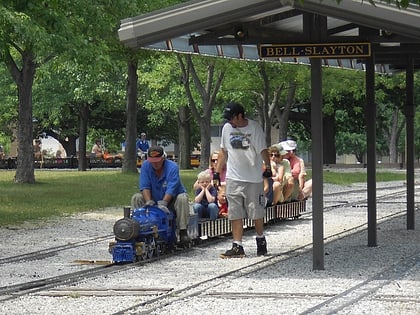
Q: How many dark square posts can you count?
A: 3